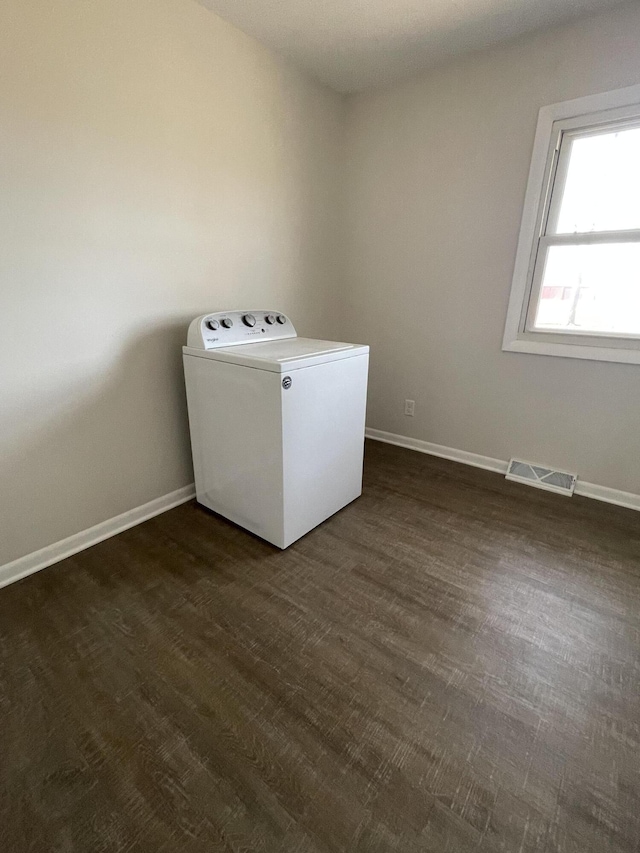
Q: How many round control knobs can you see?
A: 5